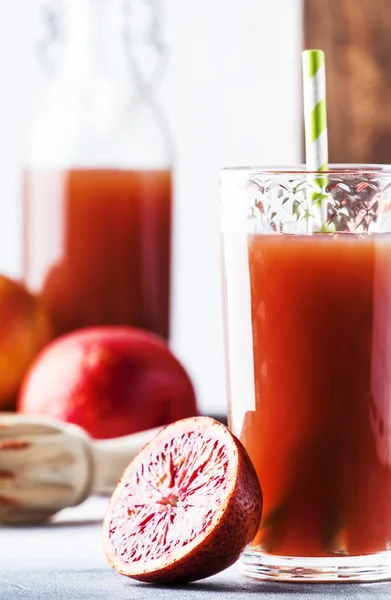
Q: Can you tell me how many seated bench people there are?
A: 0